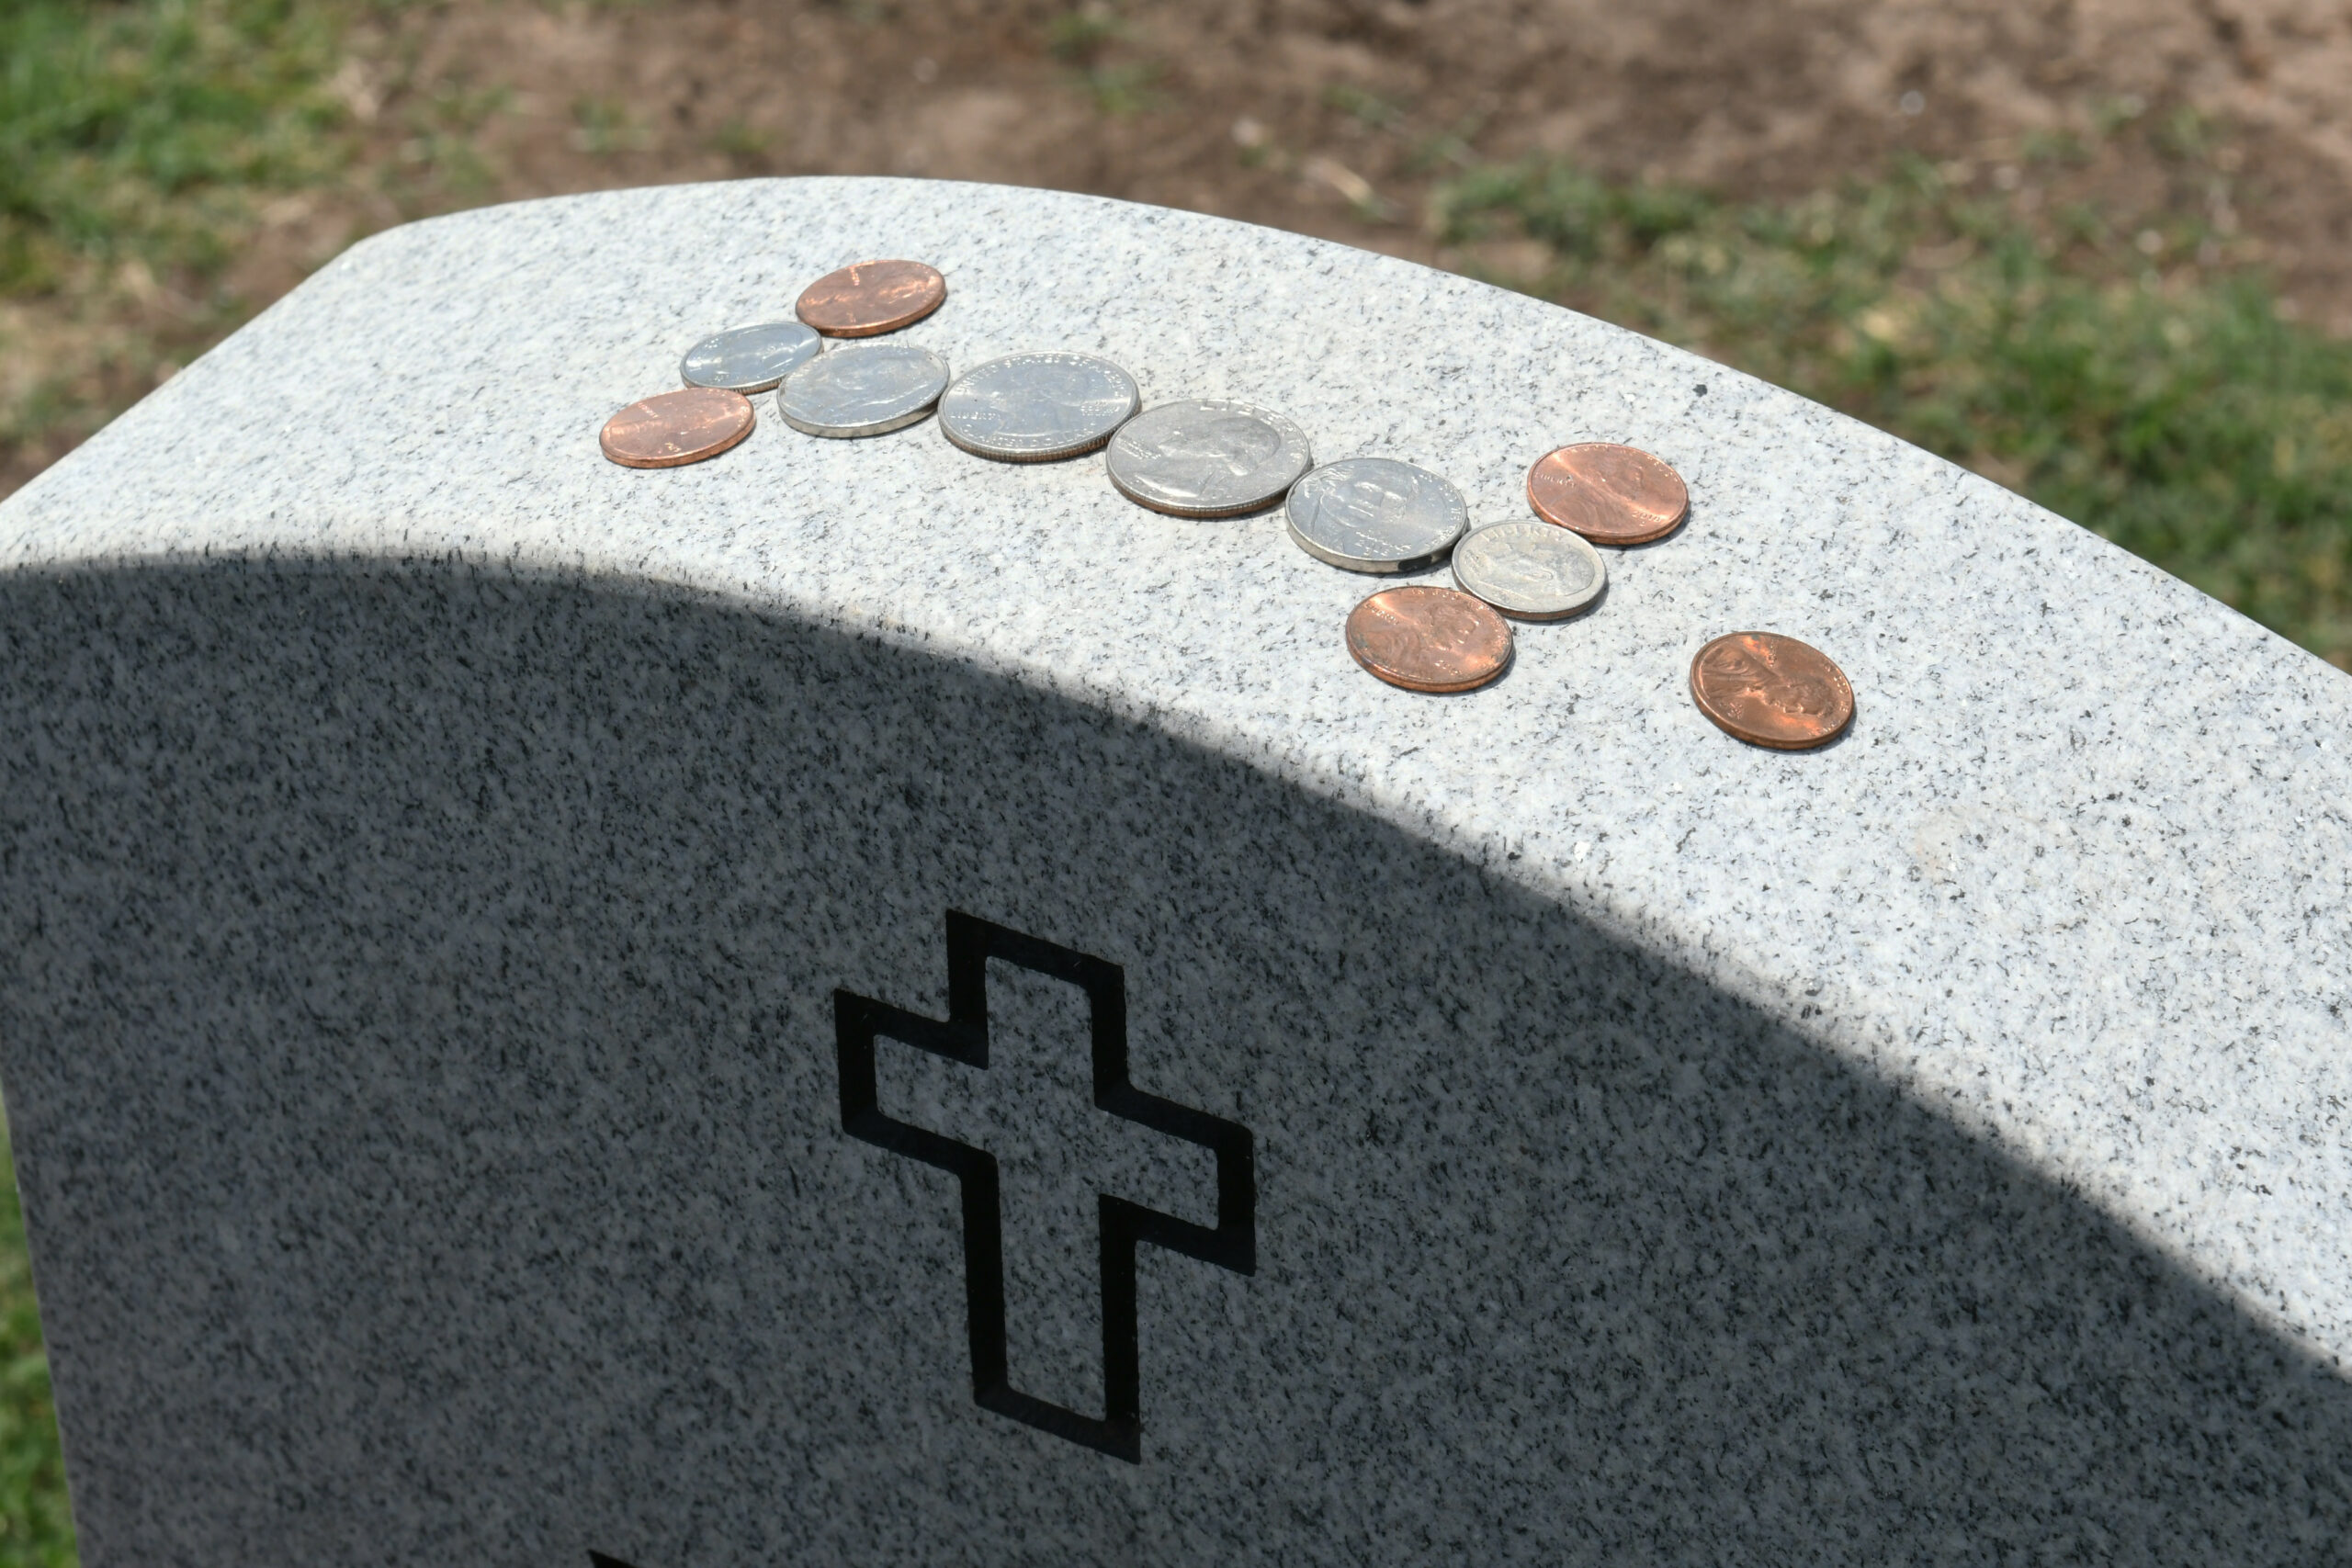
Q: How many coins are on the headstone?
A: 11